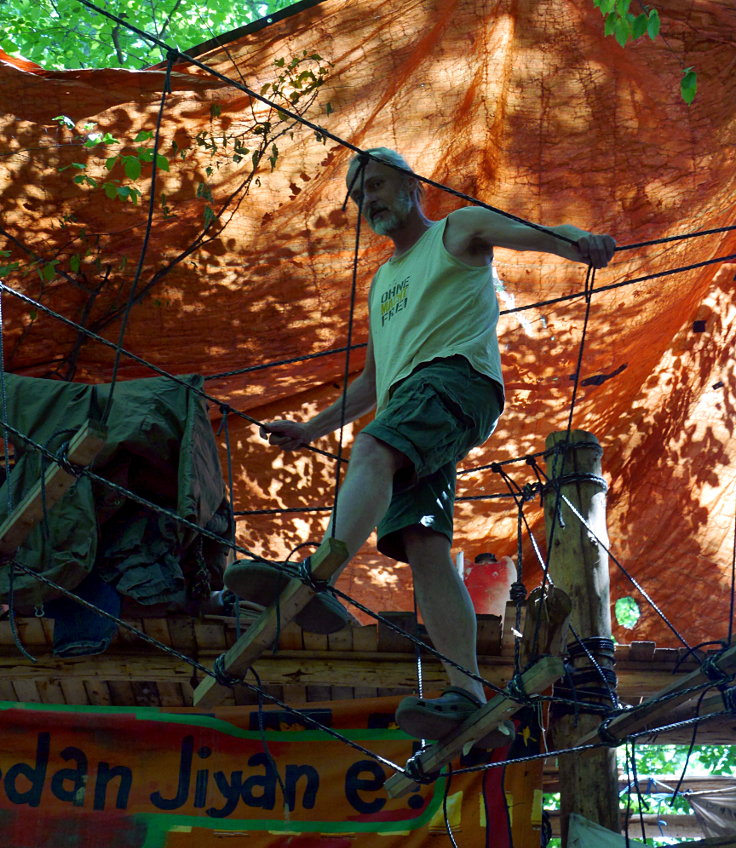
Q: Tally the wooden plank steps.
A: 4